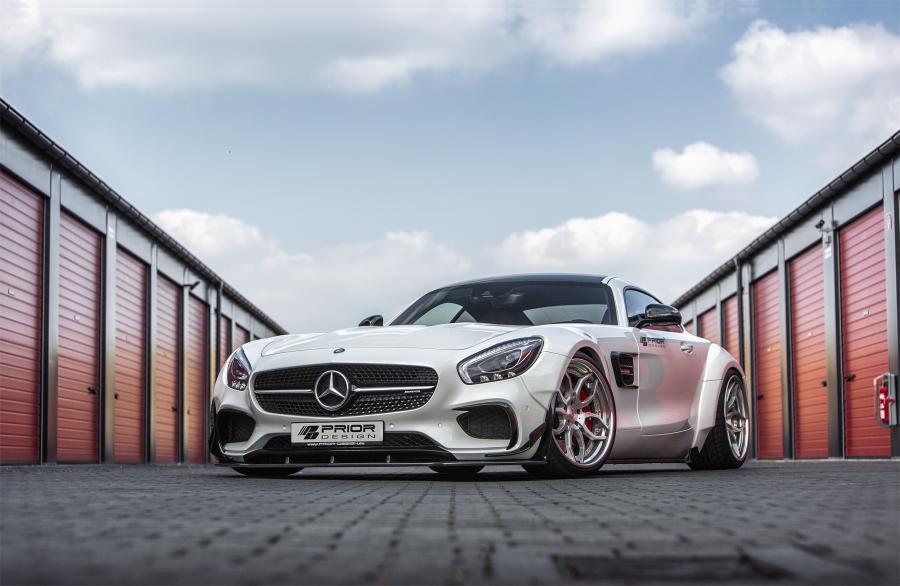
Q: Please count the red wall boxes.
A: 1